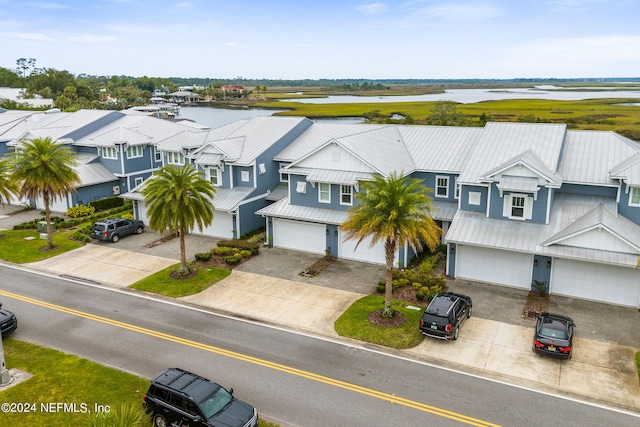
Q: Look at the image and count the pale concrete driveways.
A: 3